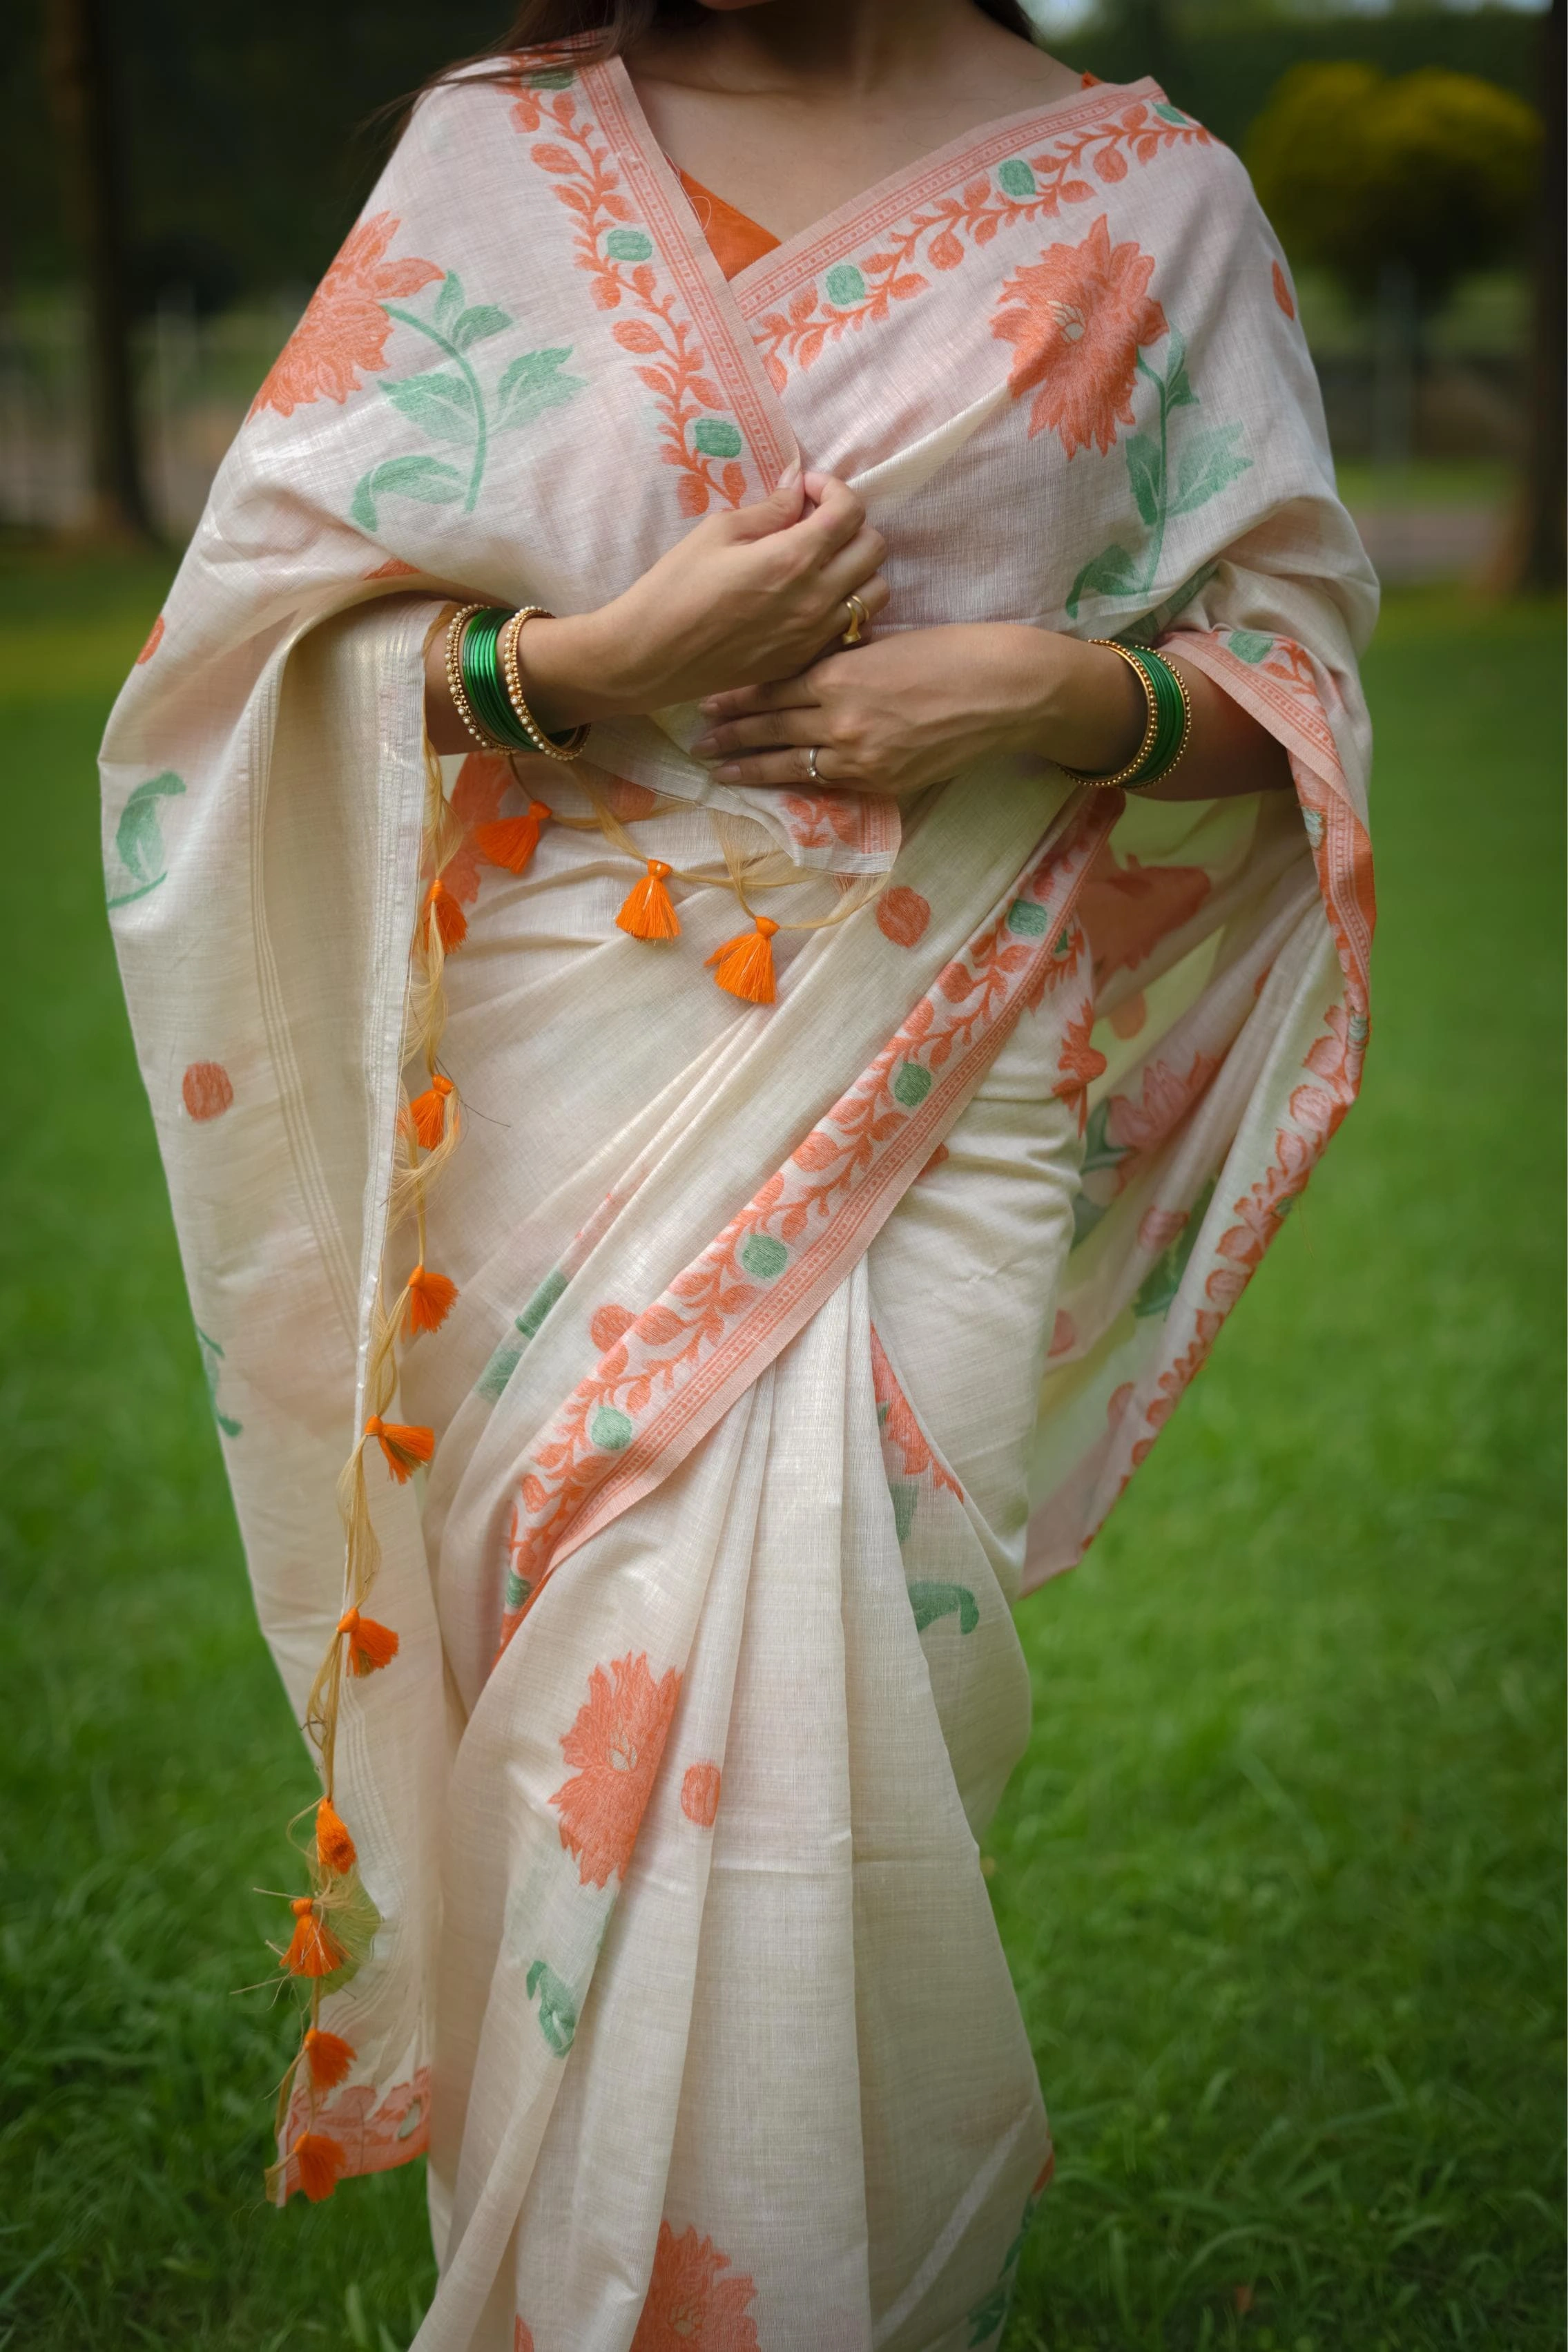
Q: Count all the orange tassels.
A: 12